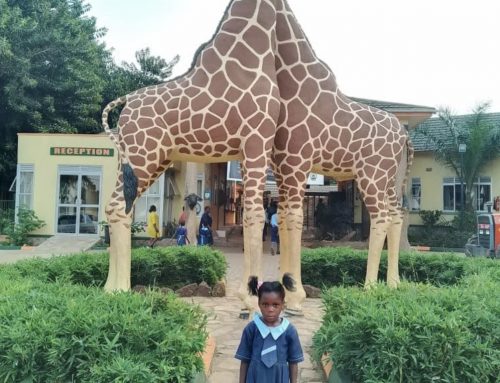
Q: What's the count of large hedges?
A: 4